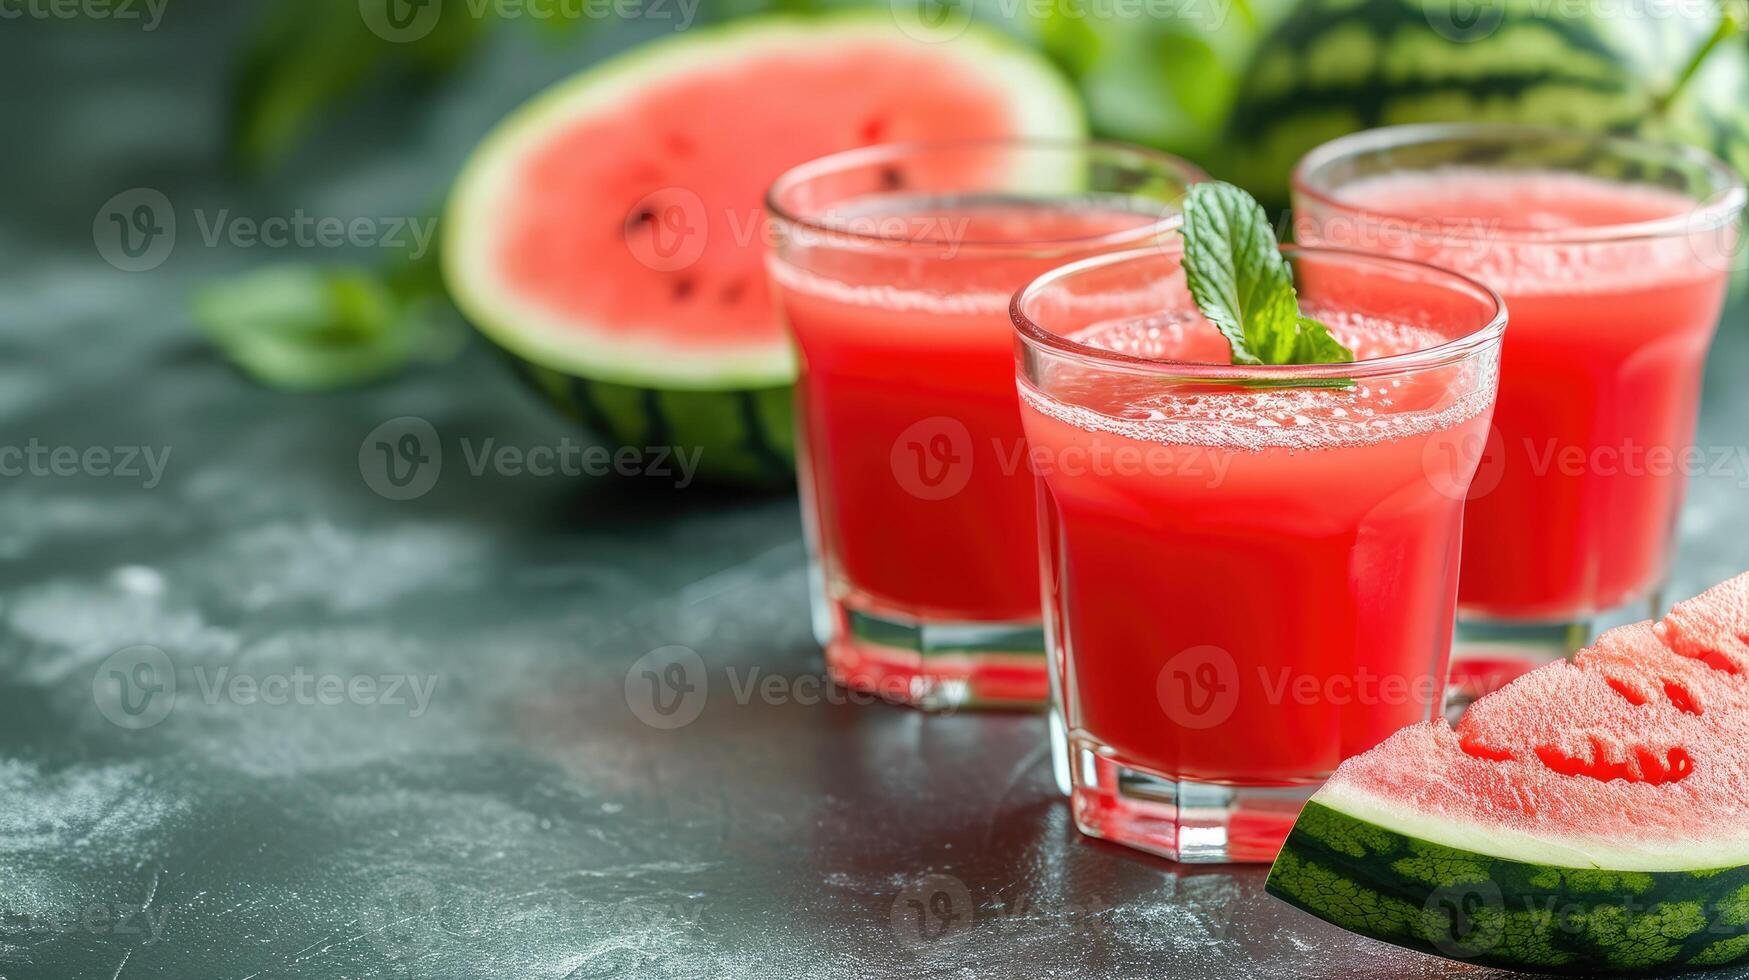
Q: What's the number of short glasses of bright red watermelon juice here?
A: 3